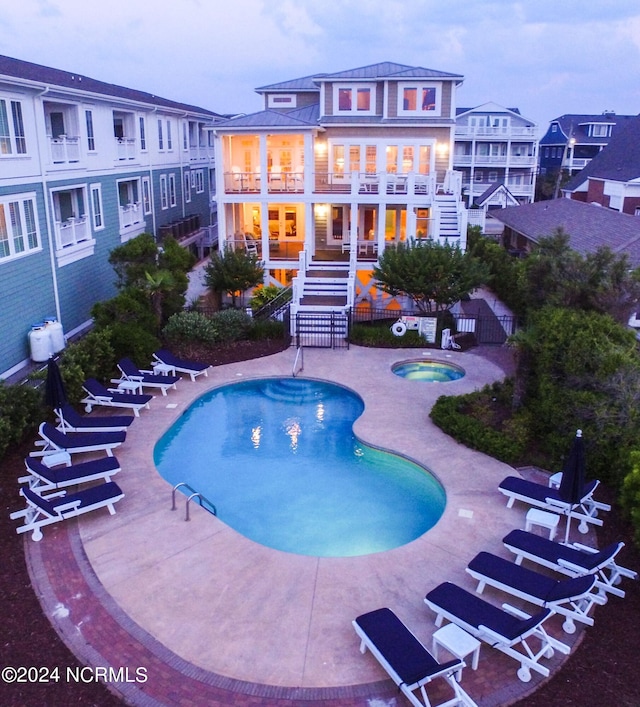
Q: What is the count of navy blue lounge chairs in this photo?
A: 12